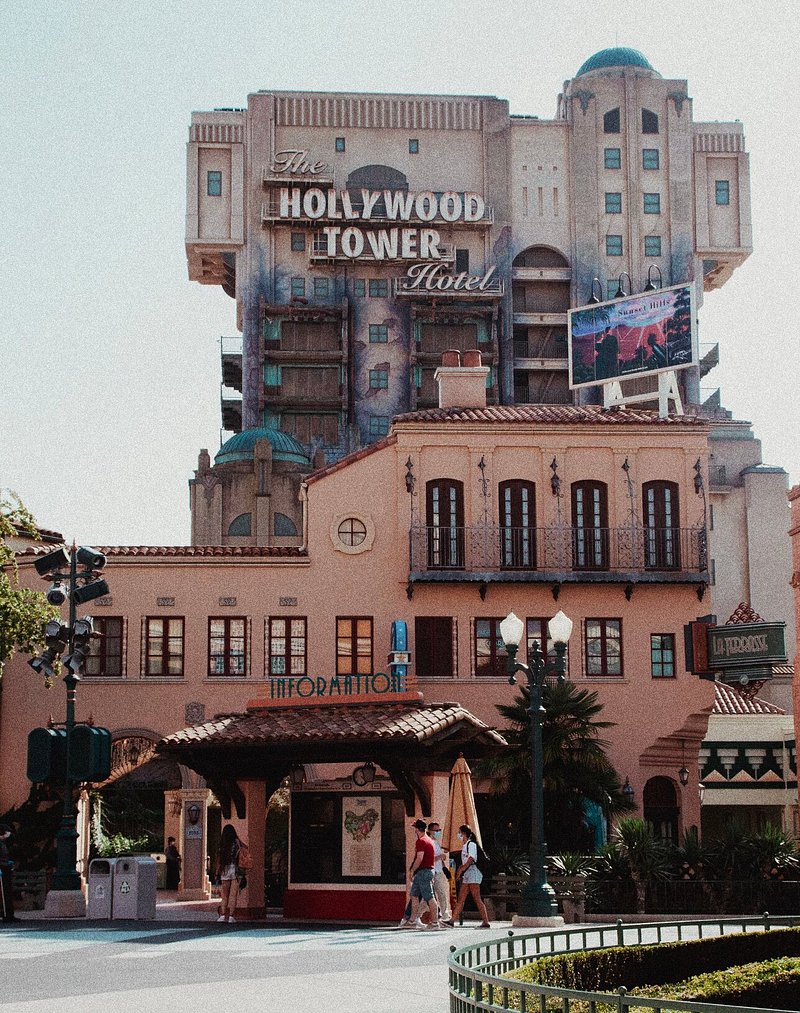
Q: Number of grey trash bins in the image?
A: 2